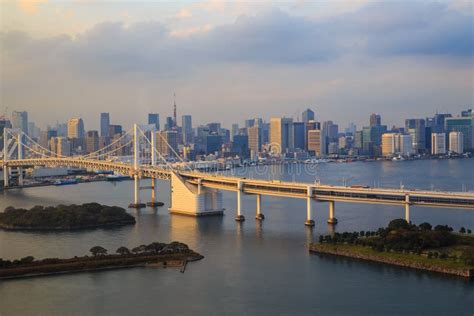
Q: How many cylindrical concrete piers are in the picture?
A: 5